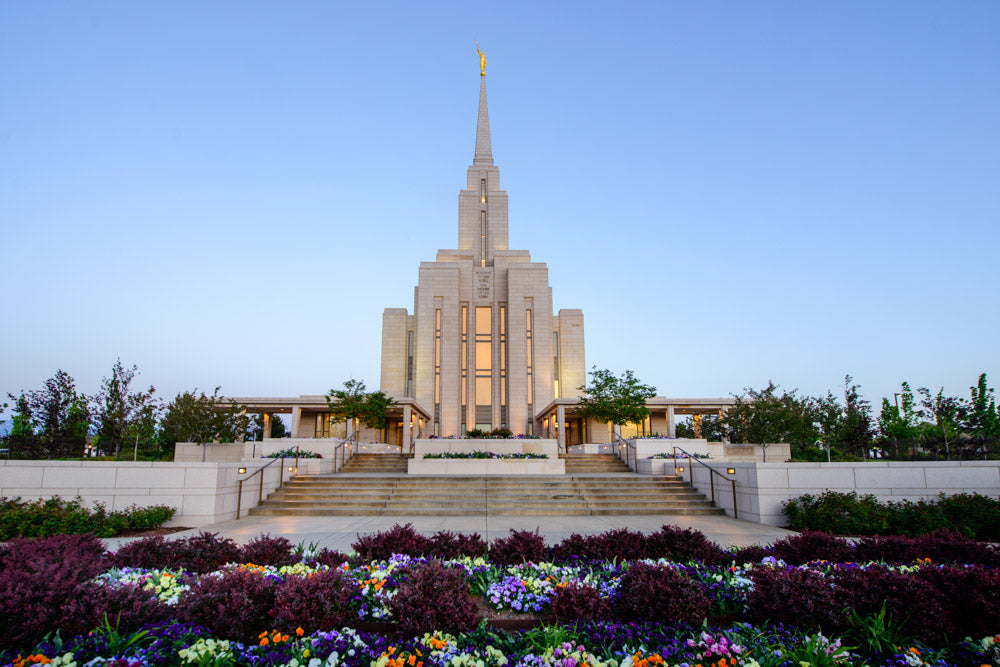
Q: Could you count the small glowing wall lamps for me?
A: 12